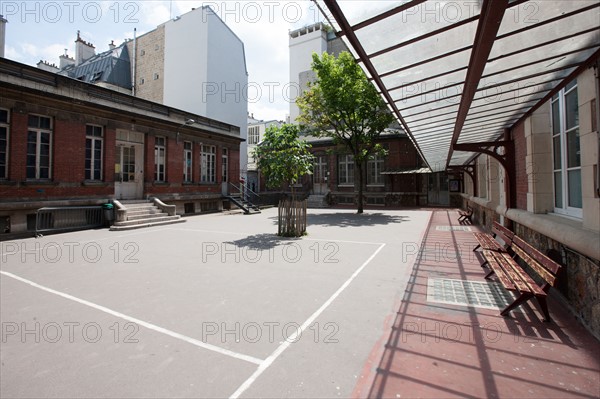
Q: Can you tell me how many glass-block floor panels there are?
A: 2